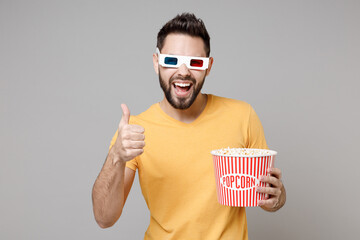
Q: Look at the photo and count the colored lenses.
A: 2